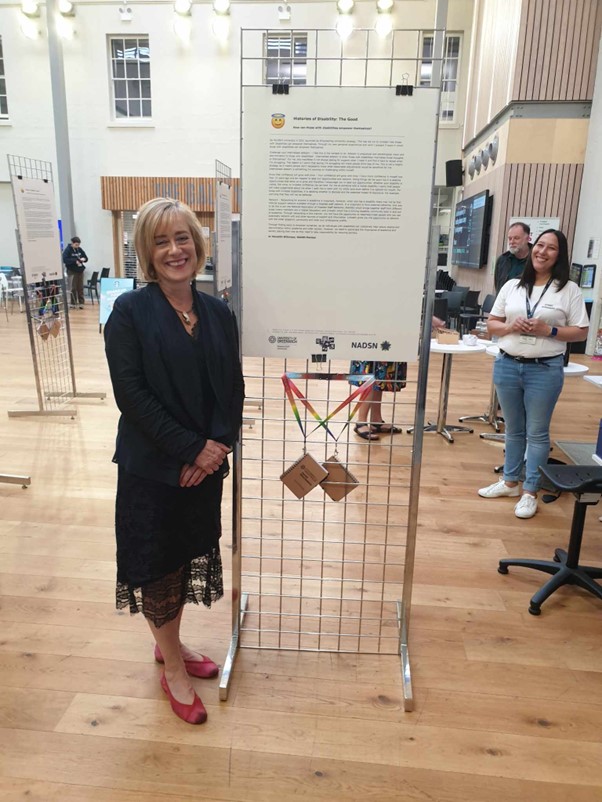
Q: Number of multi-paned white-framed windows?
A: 4